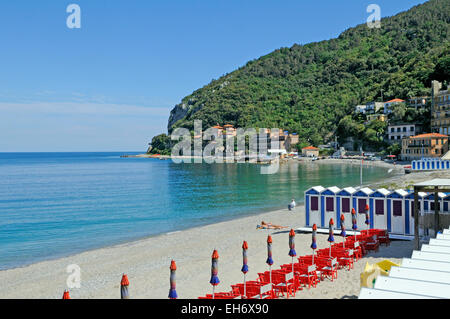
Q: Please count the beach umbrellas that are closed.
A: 12